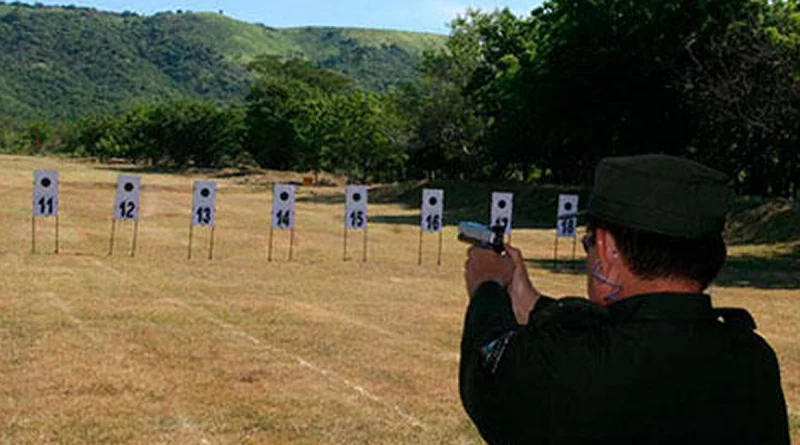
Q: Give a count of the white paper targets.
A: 8